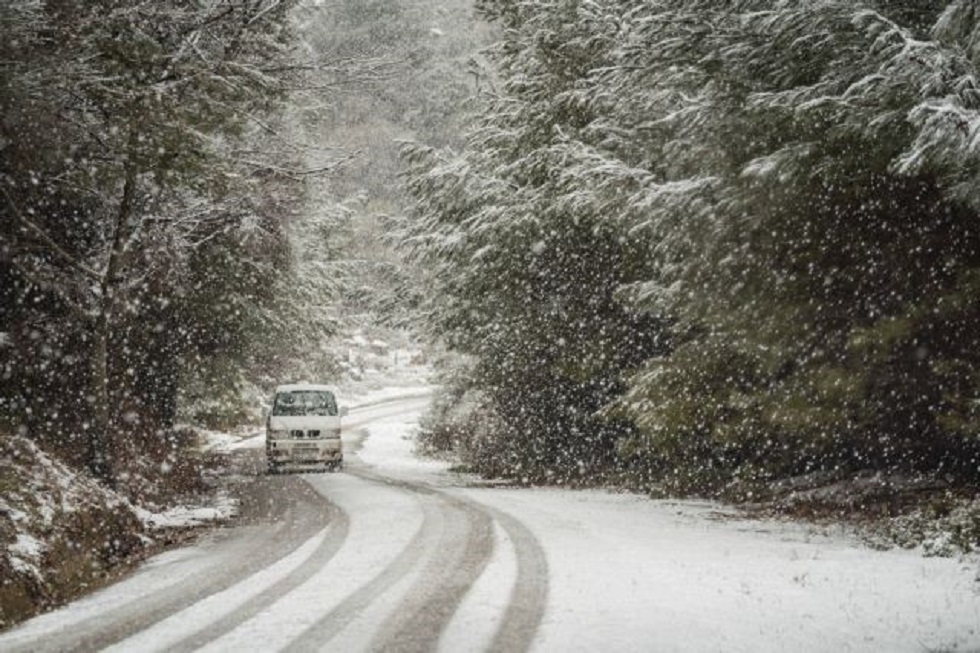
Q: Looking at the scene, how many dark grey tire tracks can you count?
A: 5